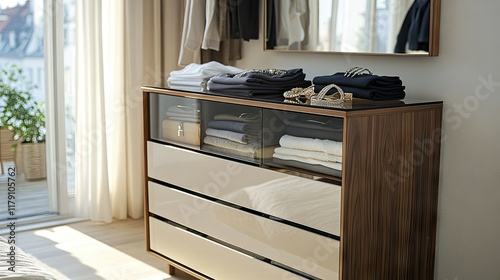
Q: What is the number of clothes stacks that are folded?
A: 6